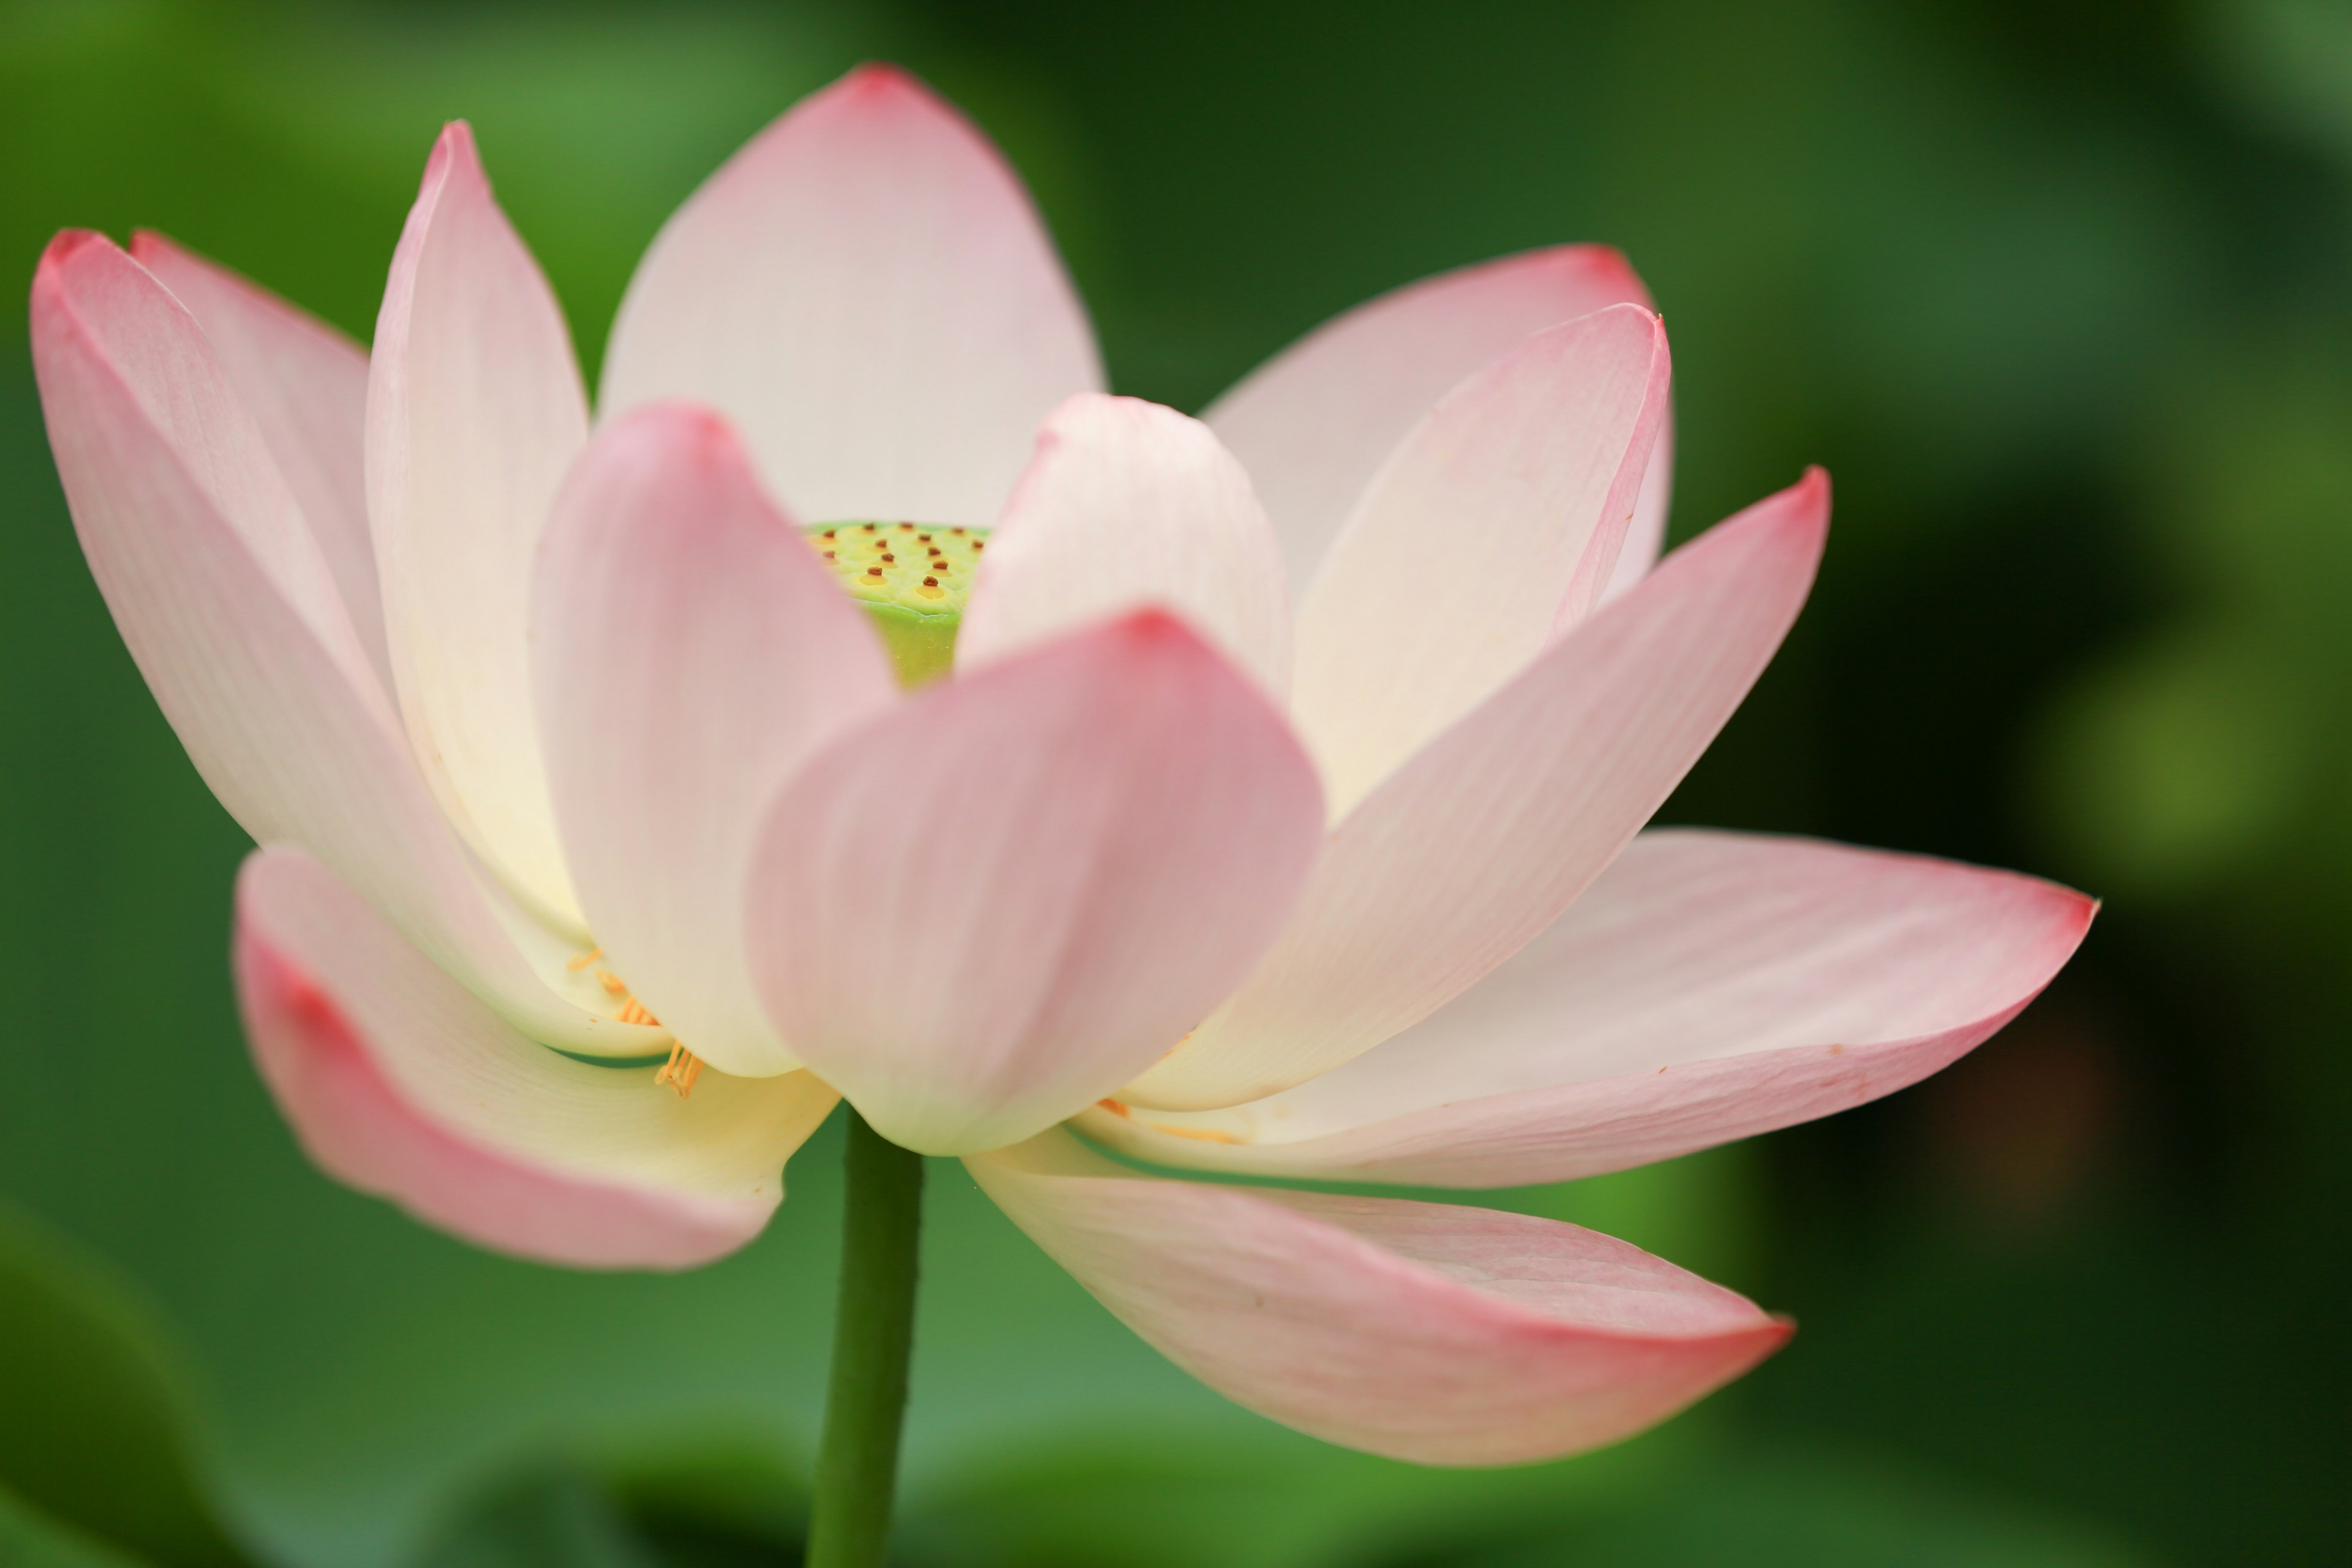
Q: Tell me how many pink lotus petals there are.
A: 13